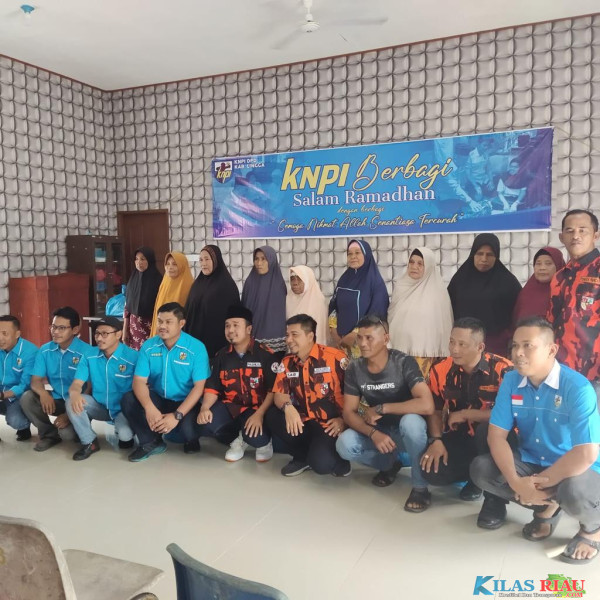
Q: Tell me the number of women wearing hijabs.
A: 9